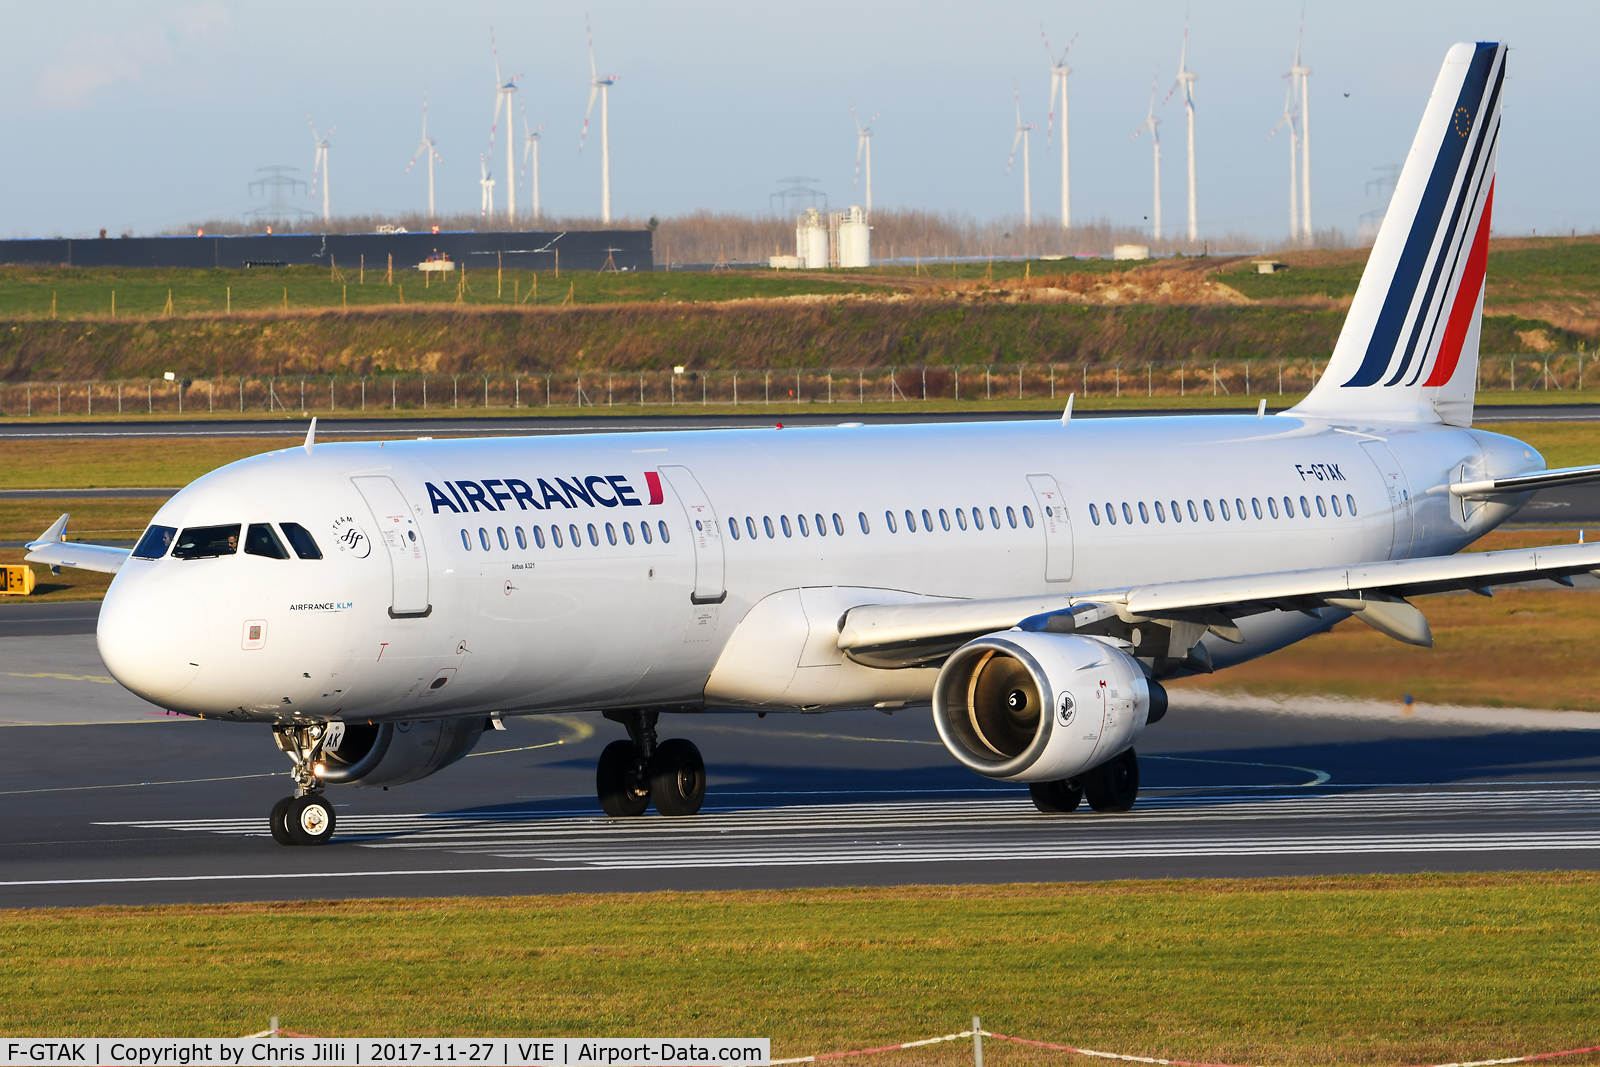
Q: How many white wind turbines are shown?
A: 13